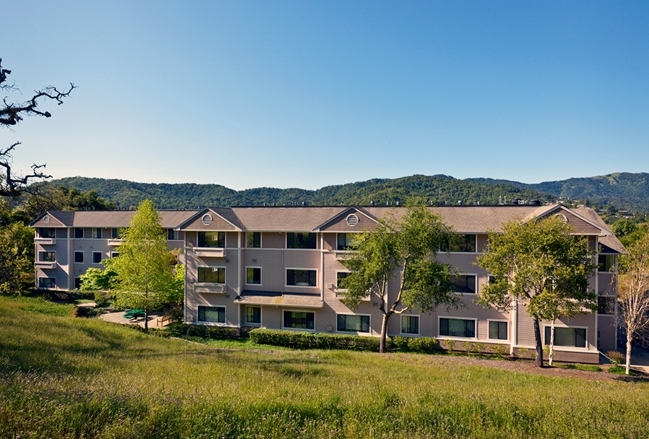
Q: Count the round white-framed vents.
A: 4